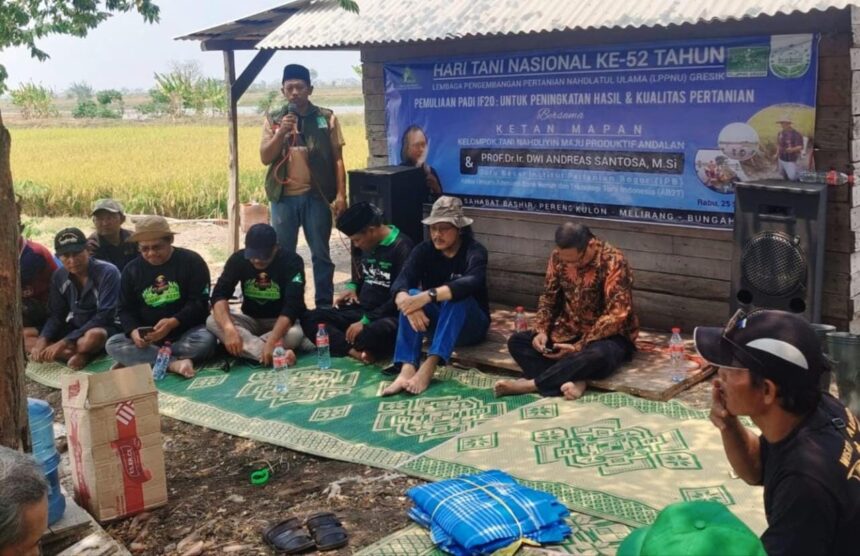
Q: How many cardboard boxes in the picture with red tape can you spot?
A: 1